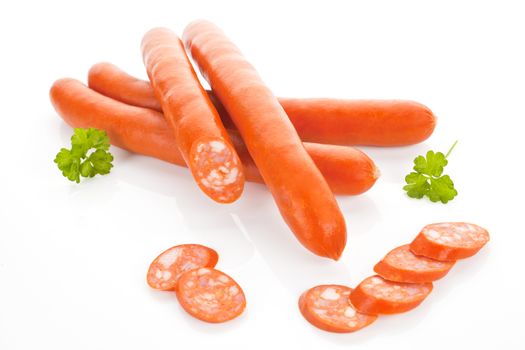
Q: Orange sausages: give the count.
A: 4